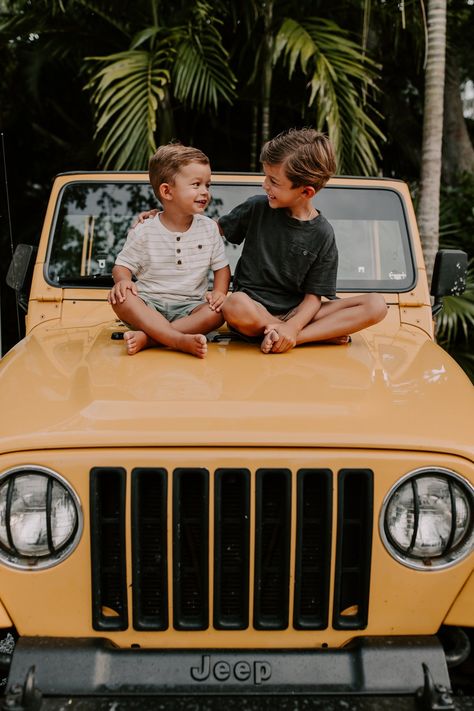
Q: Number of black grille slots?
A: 7